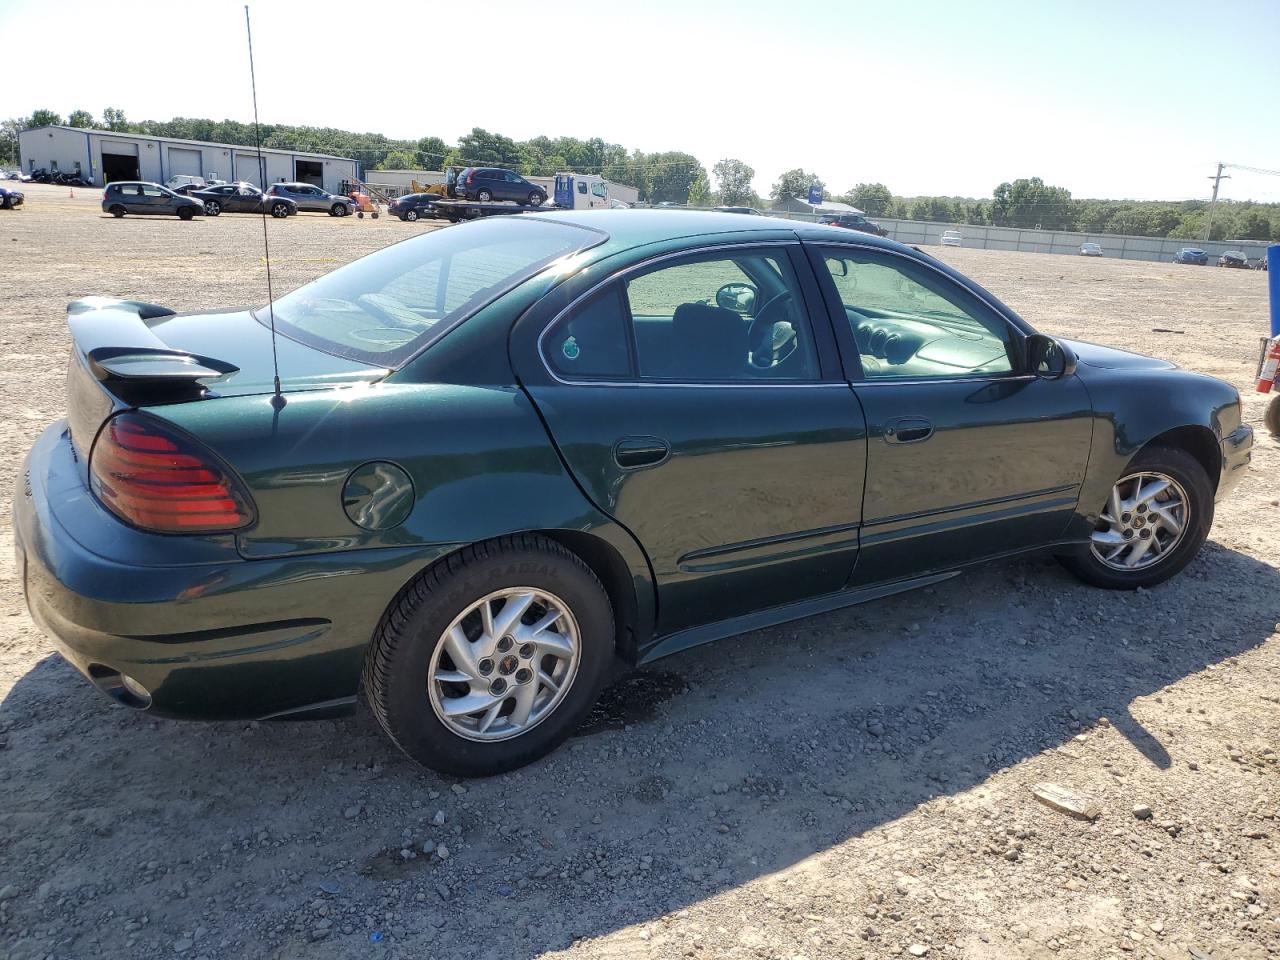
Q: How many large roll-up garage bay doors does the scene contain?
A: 4